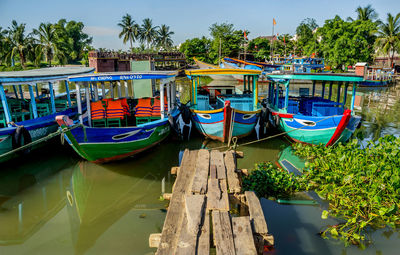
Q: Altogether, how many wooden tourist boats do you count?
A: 4